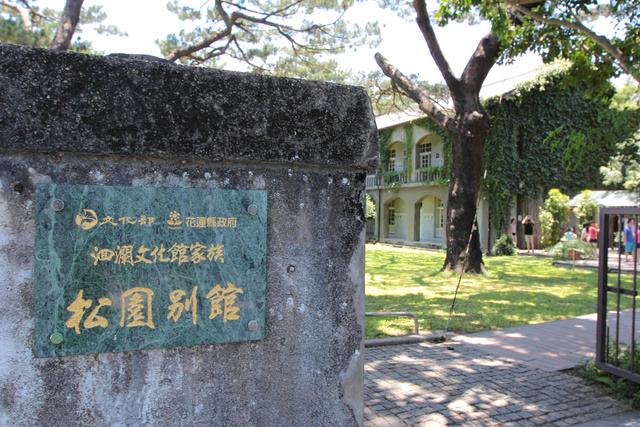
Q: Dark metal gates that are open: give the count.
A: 1